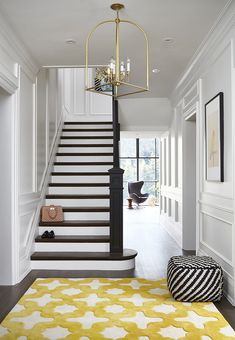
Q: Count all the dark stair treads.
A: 13